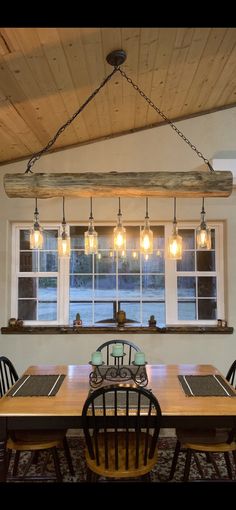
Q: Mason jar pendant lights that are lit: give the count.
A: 7